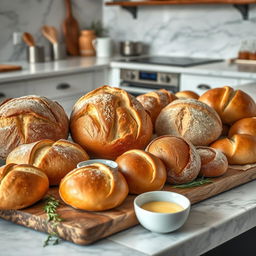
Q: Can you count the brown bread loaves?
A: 14